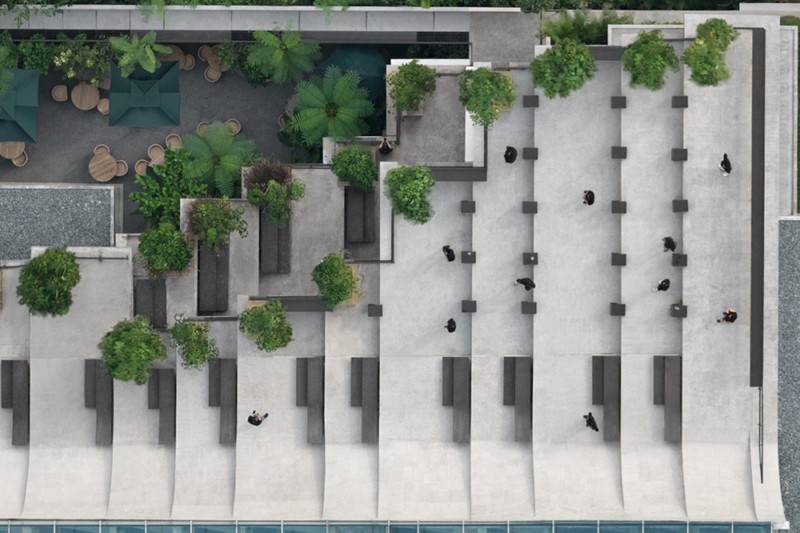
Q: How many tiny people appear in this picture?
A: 12